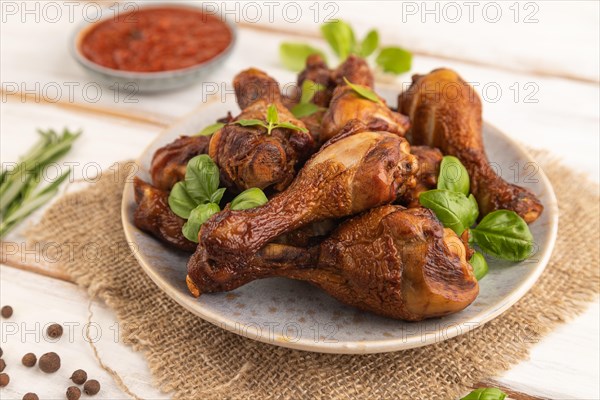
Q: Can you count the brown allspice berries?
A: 11